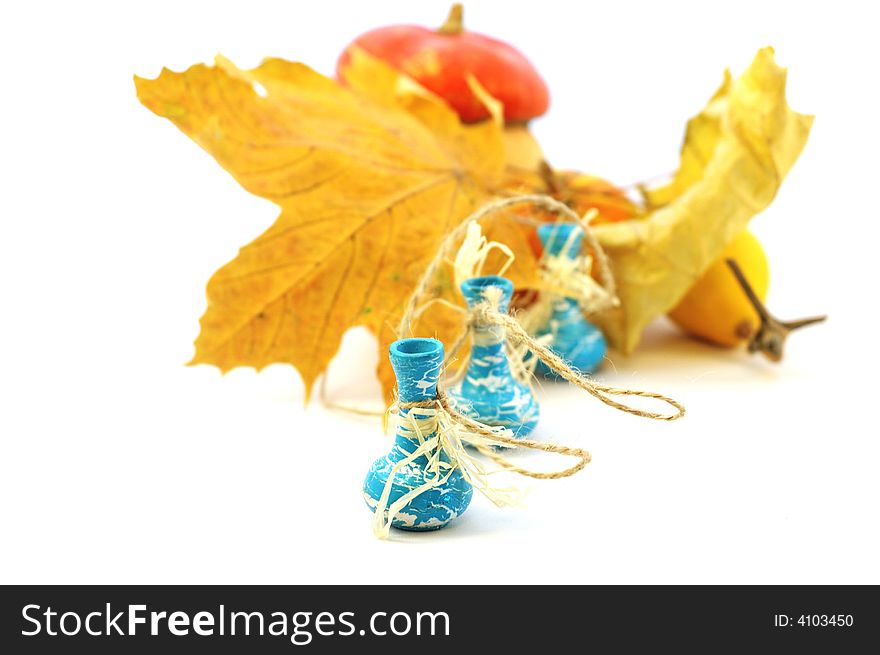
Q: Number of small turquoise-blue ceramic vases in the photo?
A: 3